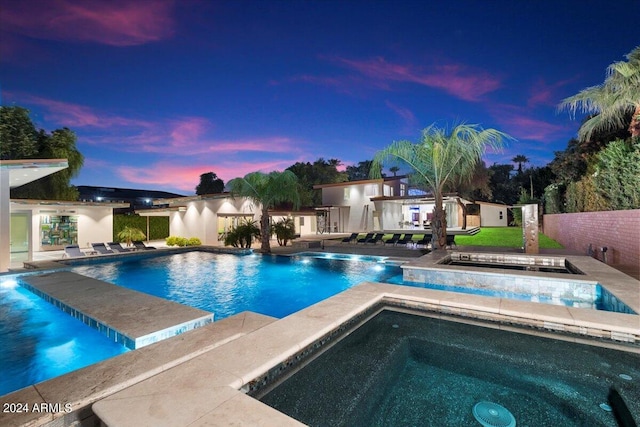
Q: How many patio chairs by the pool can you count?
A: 11